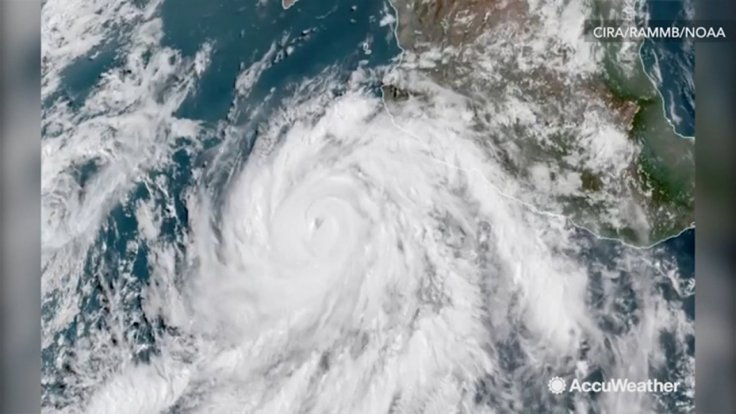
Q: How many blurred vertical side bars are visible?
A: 2